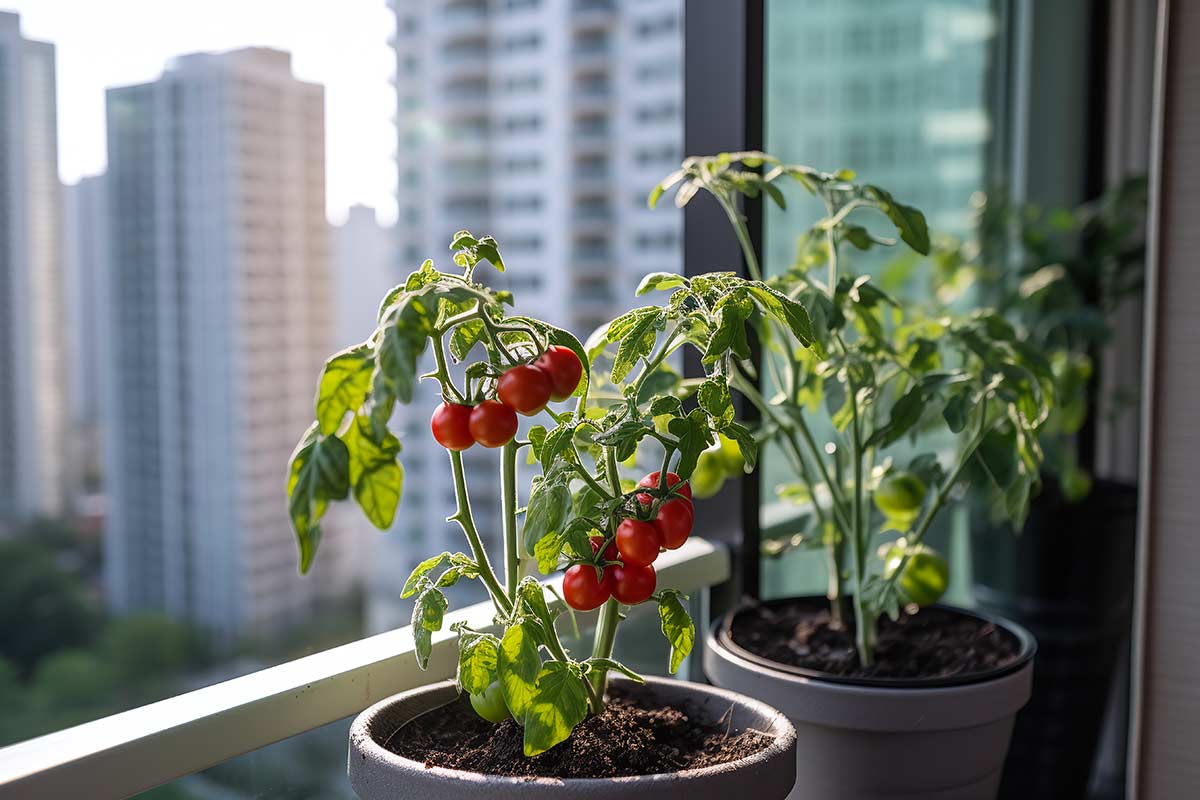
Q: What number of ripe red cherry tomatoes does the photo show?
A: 10